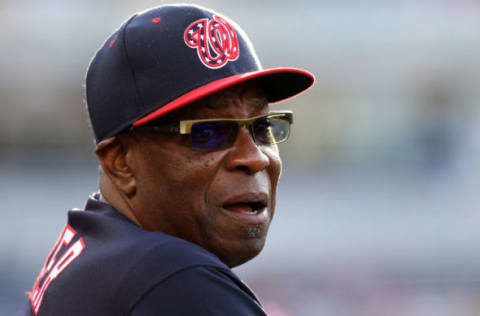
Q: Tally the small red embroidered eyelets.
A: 2